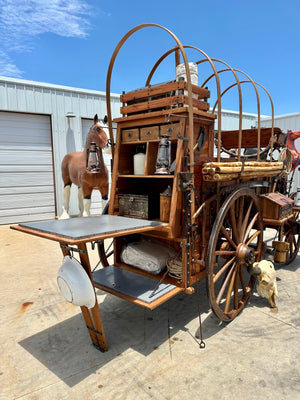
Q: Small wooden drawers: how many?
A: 3